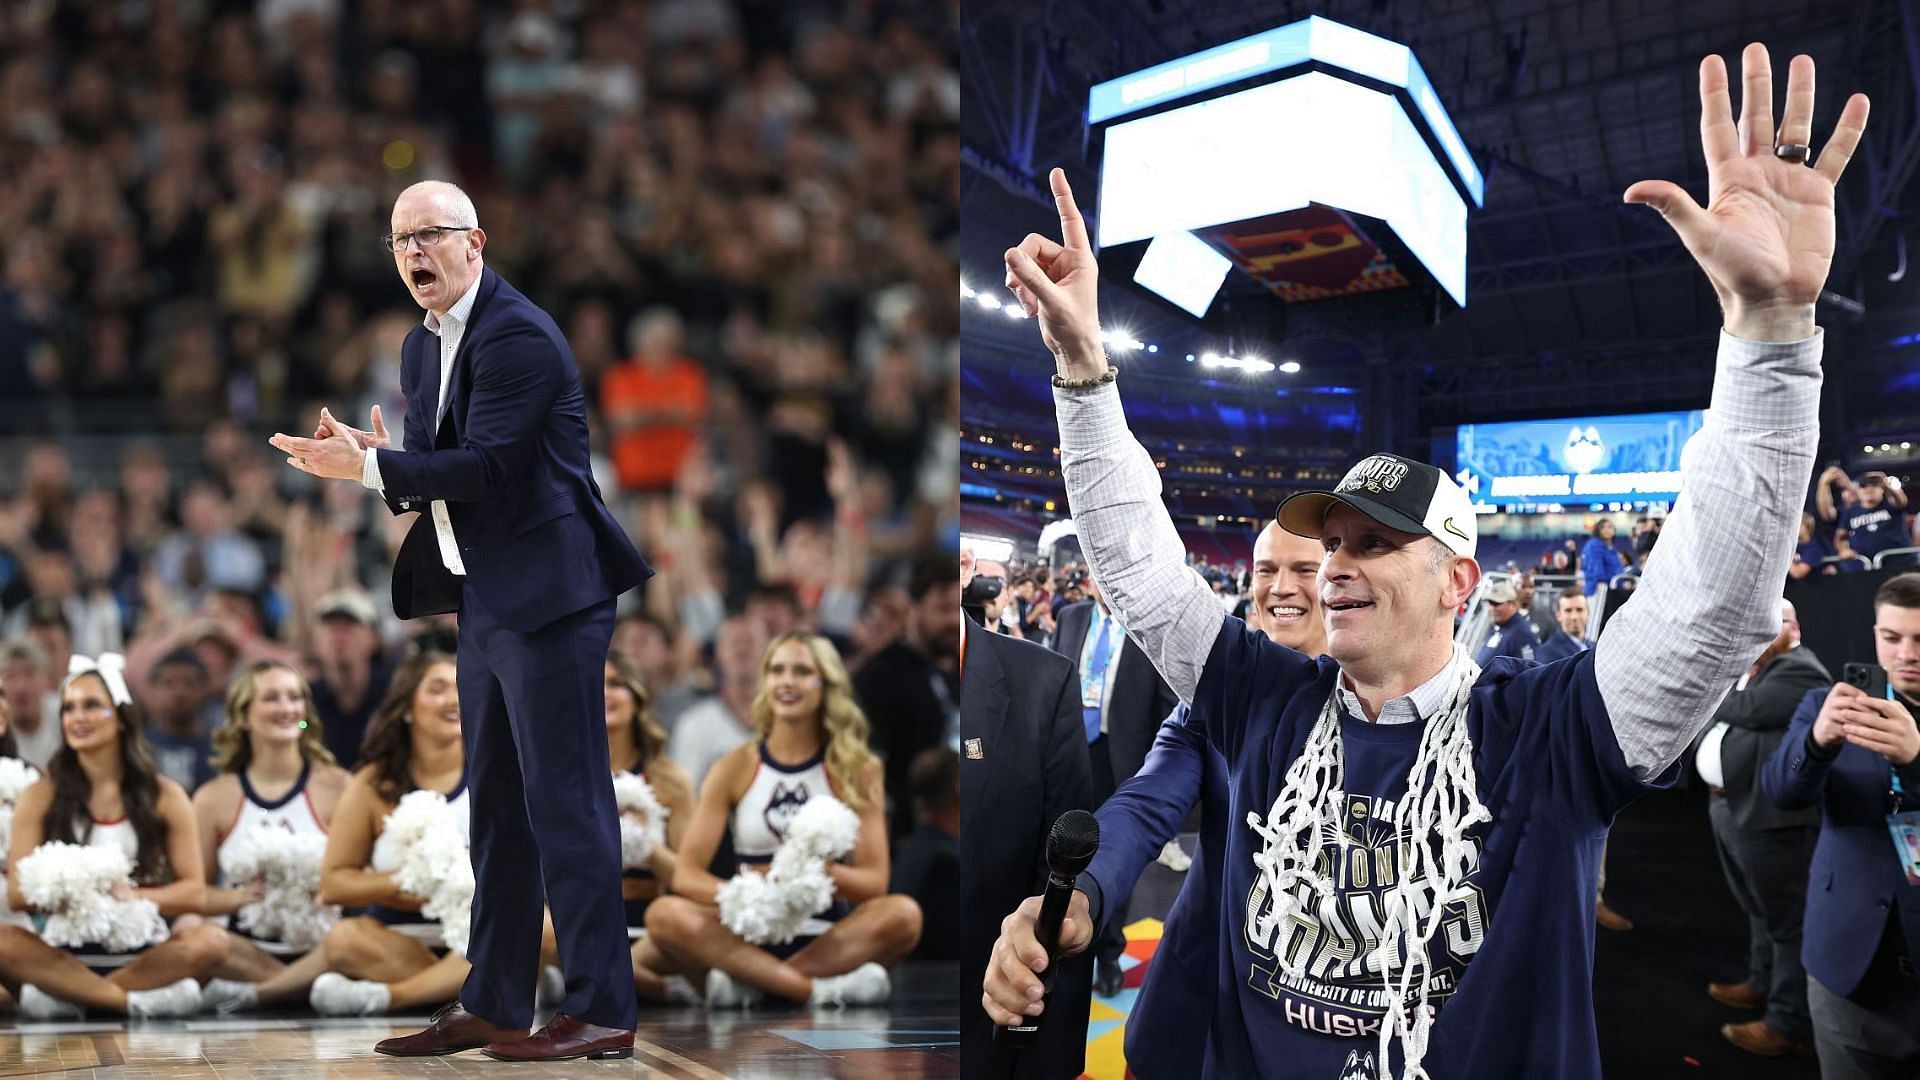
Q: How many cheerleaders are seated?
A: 6